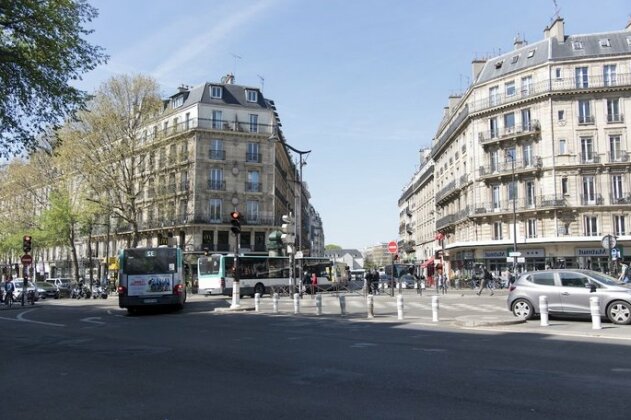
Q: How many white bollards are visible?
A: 10